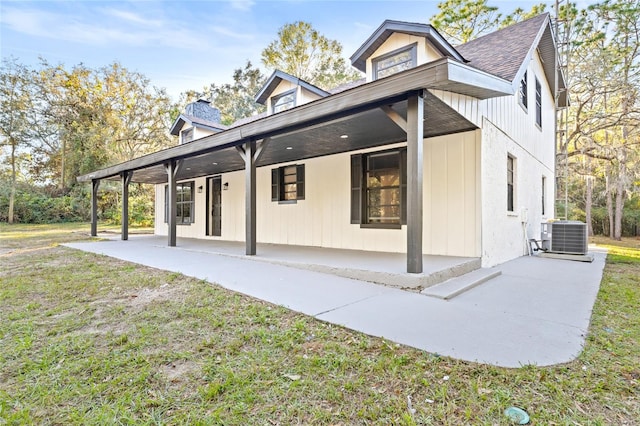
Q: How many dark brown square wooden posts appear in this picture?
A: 5